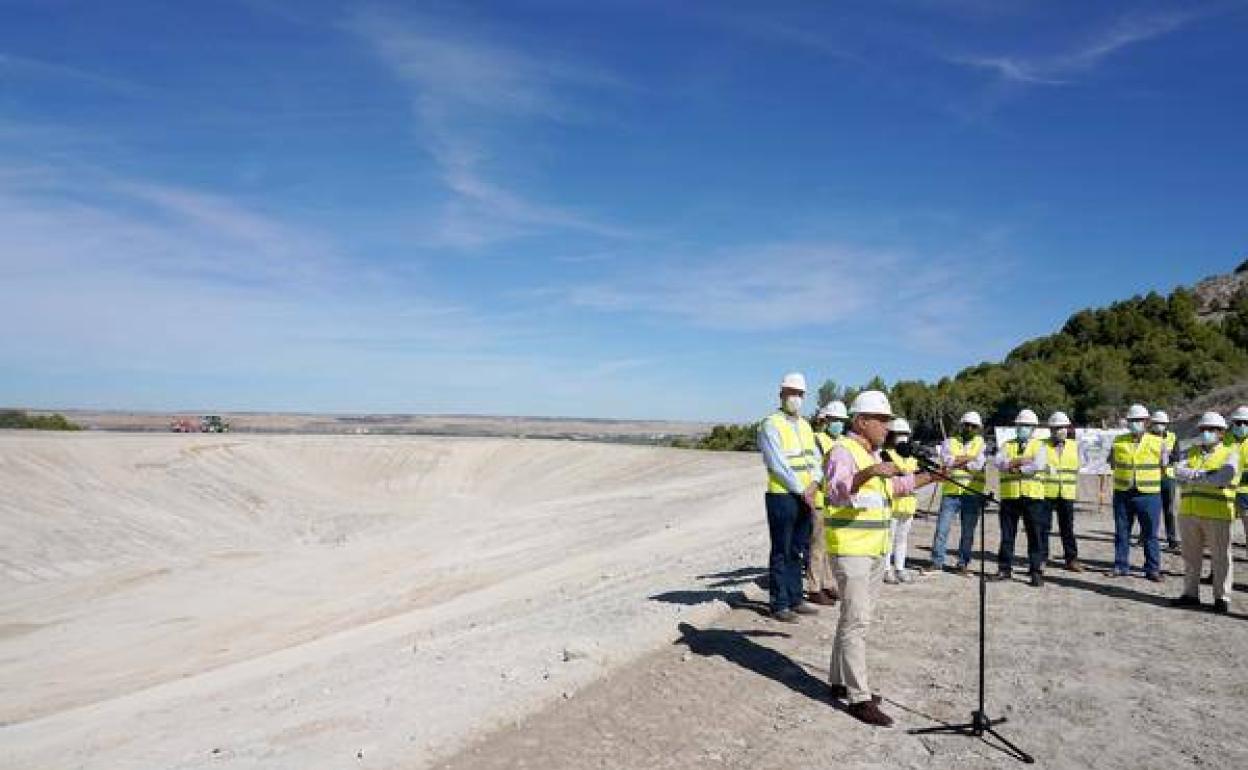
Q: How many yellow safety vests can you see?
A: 11